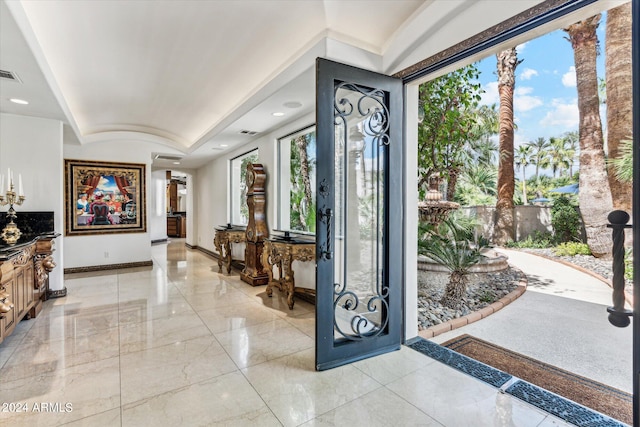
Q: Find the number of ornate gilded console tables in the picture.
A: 2